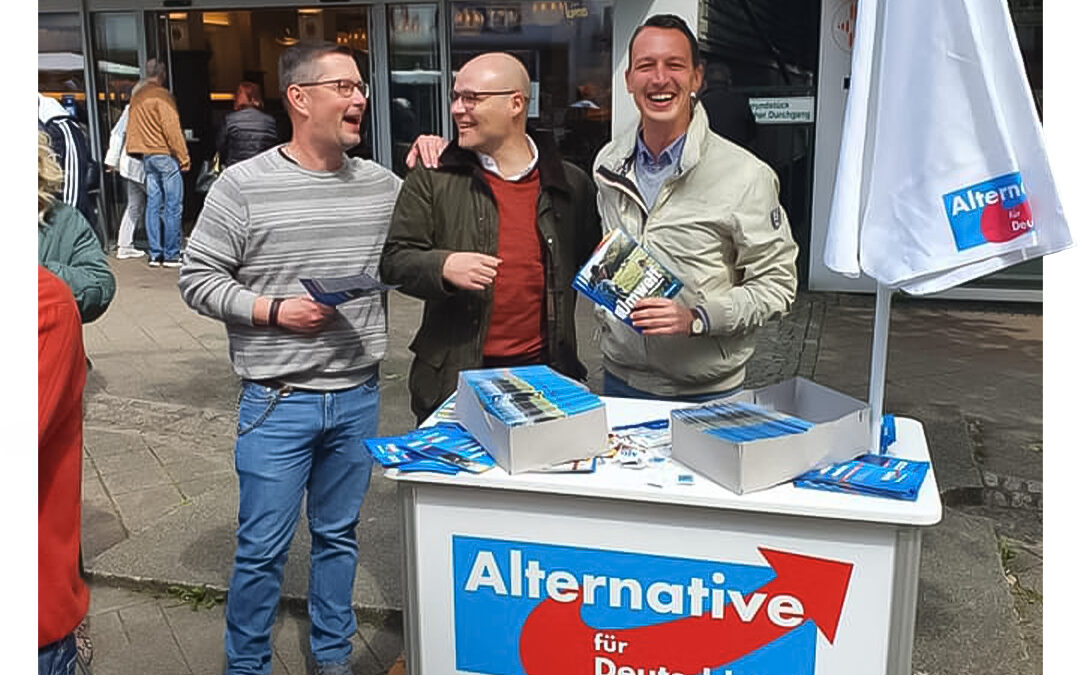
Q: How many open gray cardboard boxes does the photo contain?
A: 2